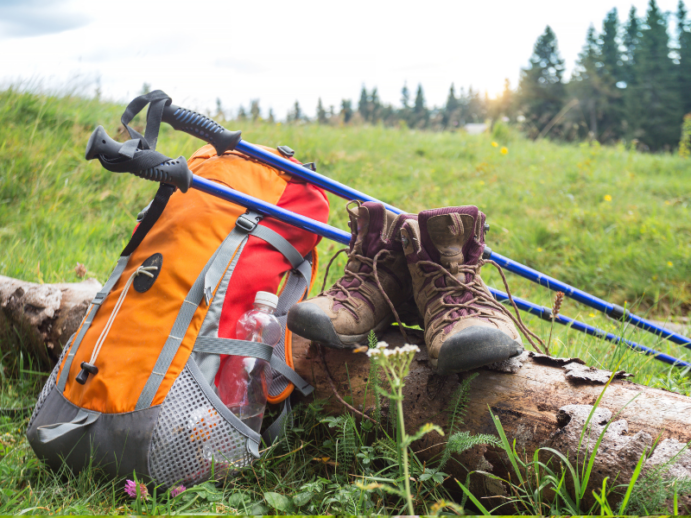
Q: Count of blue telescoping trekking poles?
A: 2